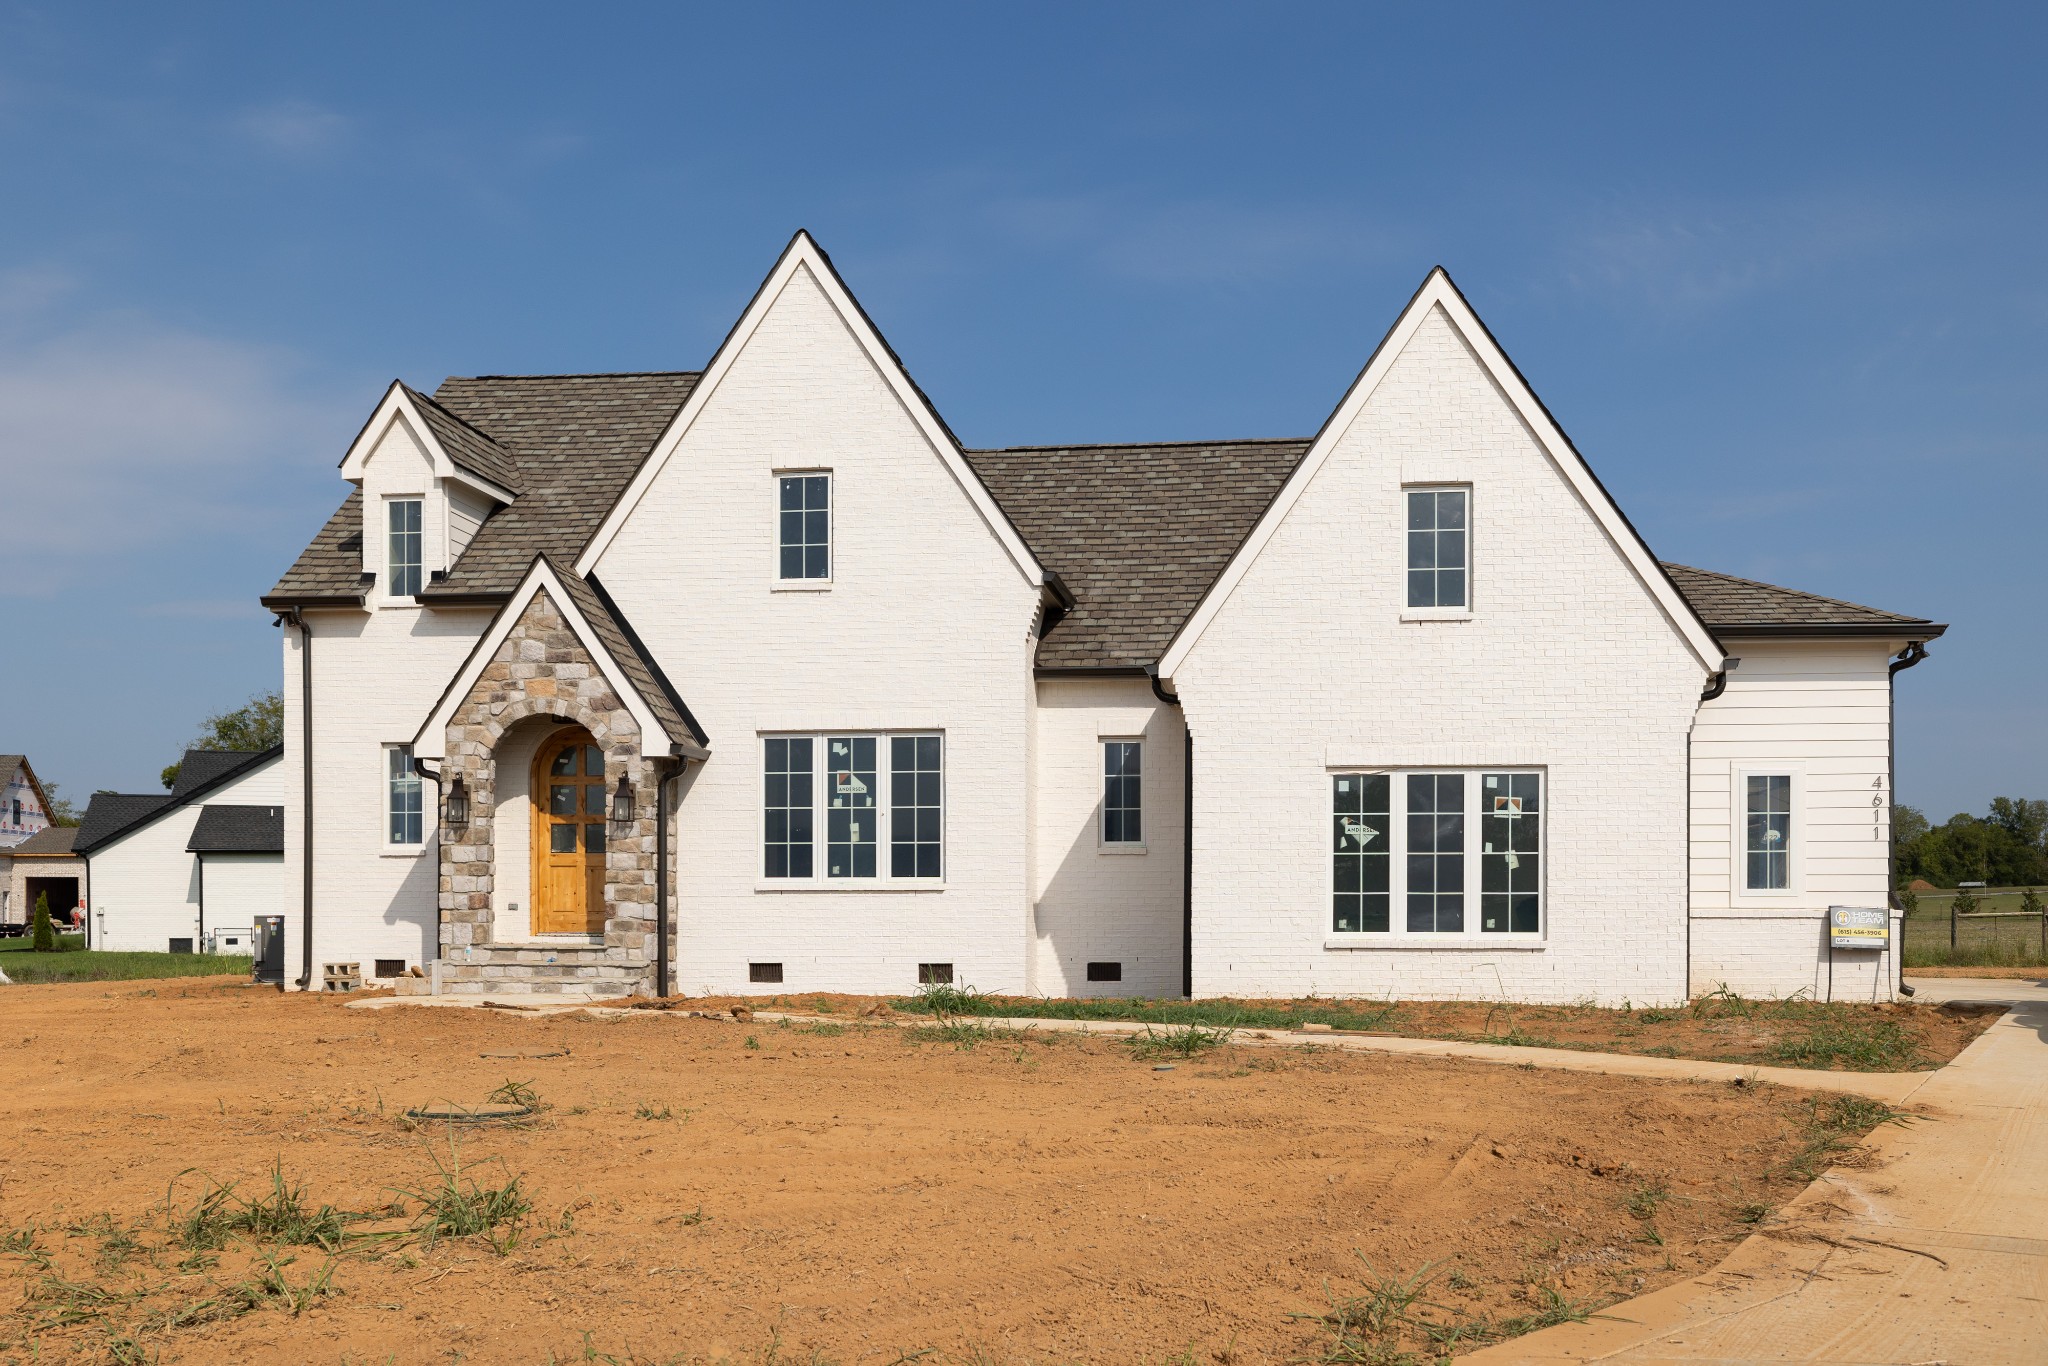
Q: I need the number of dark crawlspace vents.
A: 4